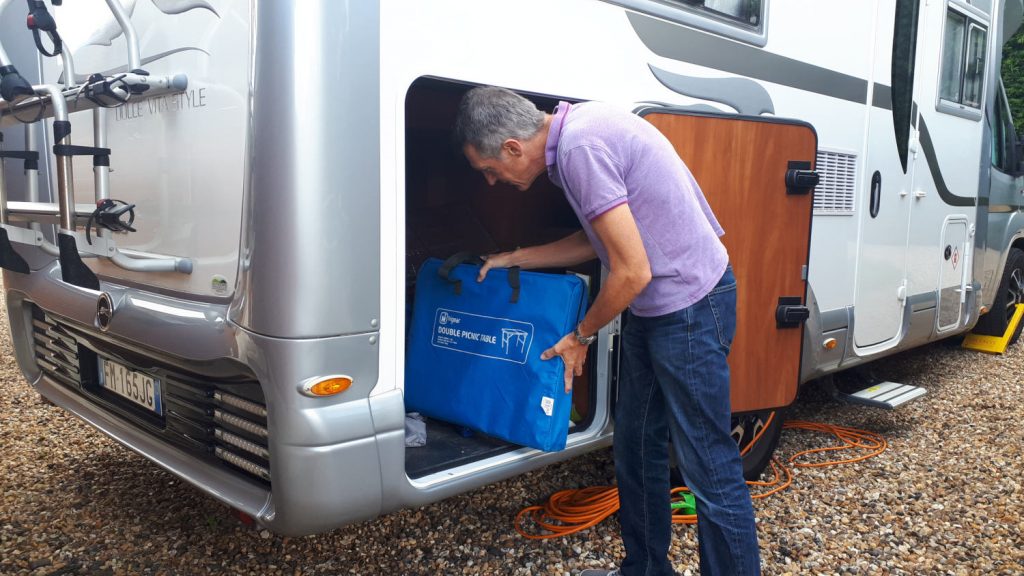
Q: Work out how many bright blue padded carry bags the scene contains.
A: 1